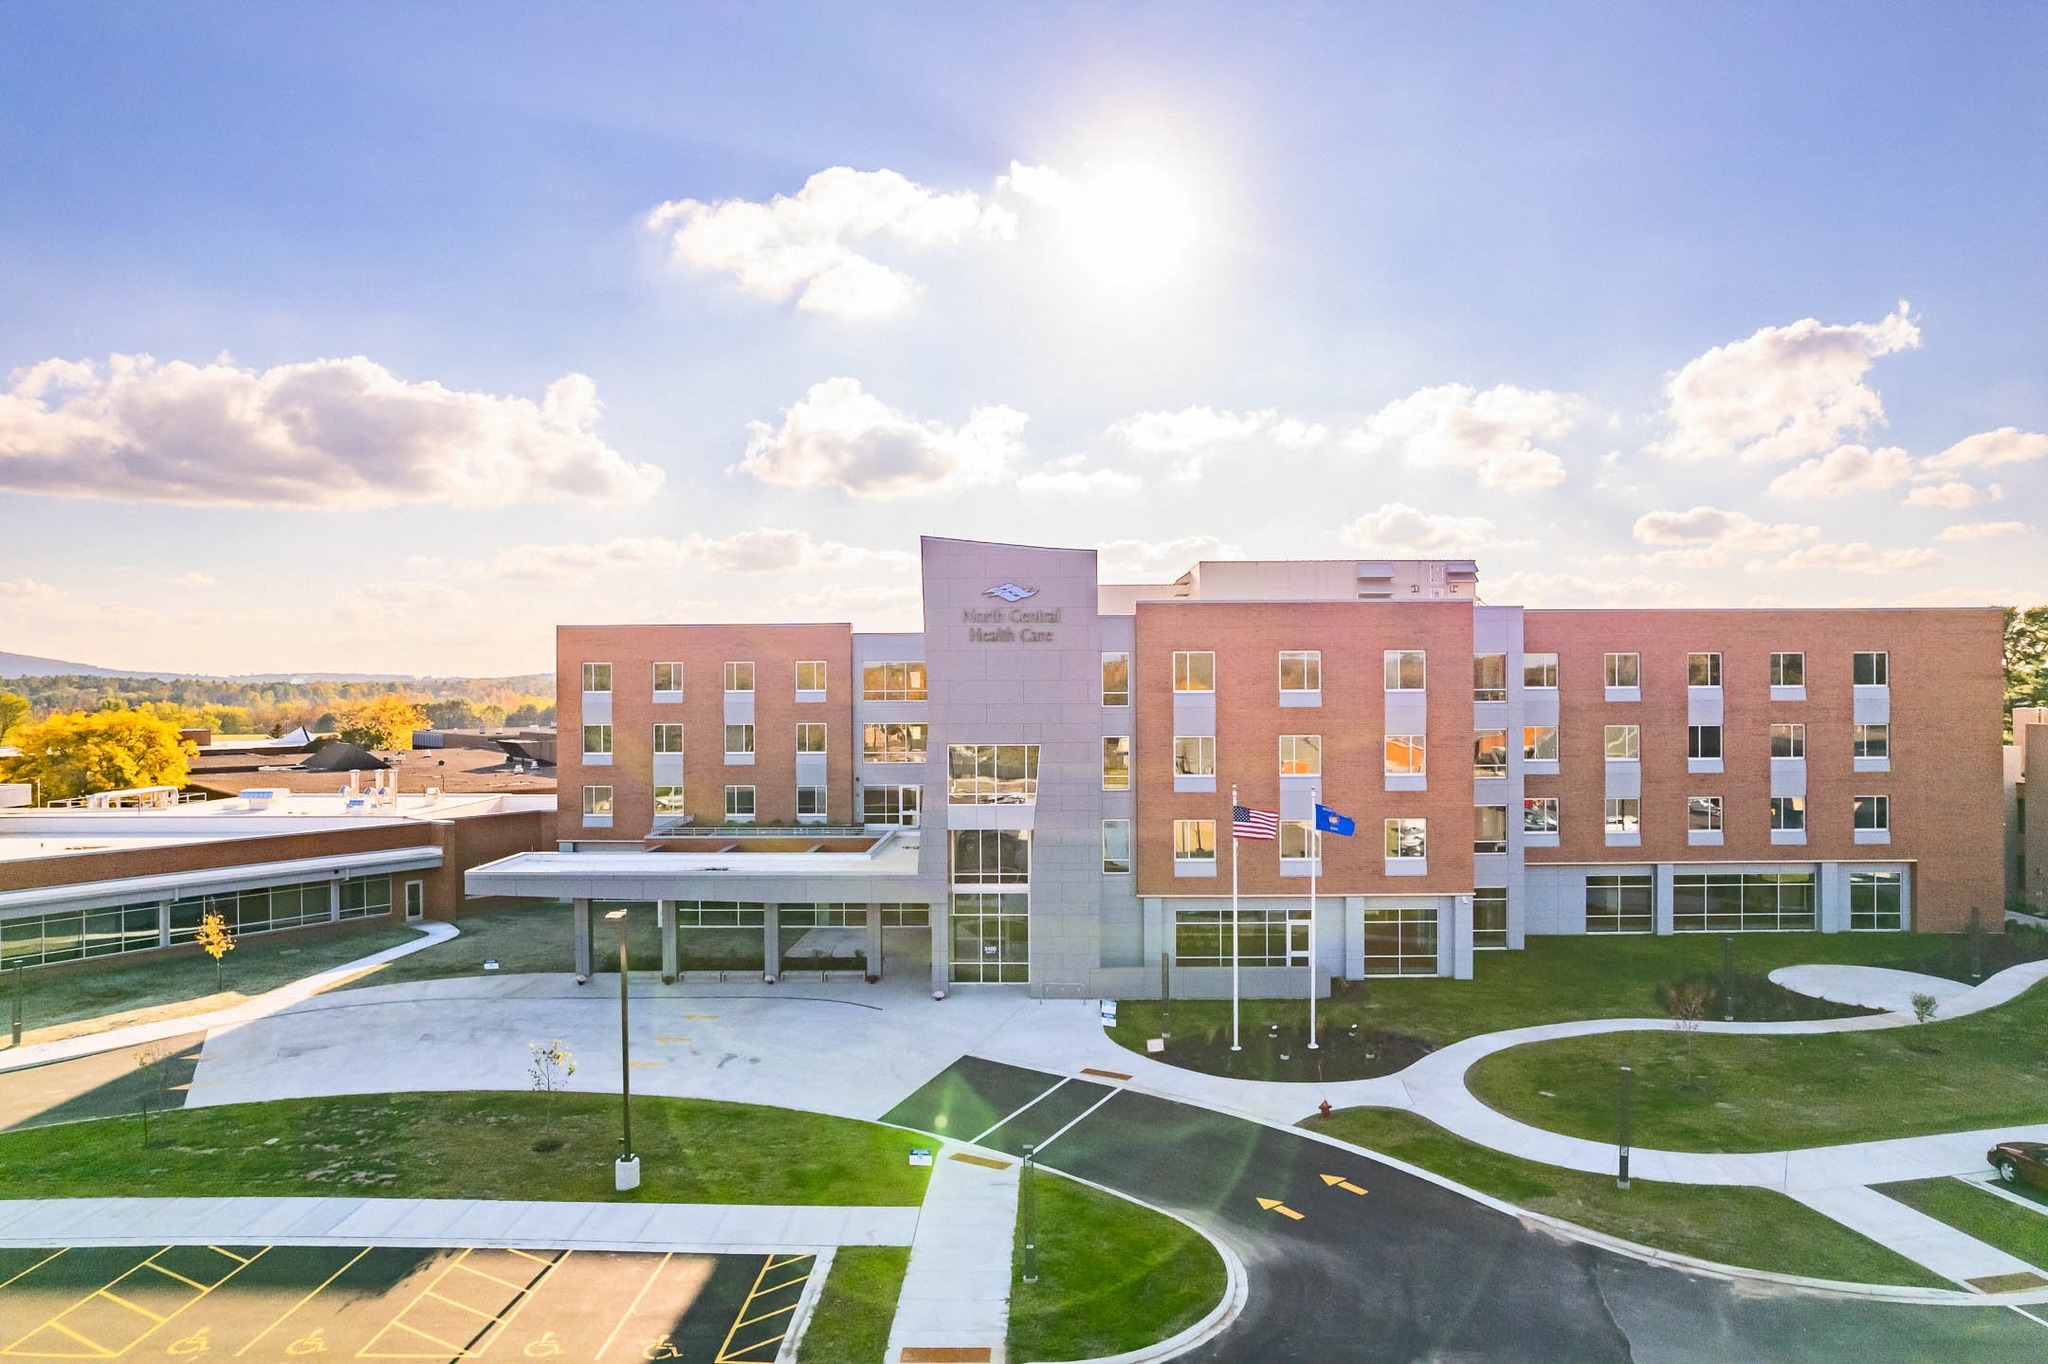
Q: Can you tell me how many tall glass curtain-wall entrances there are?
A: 1